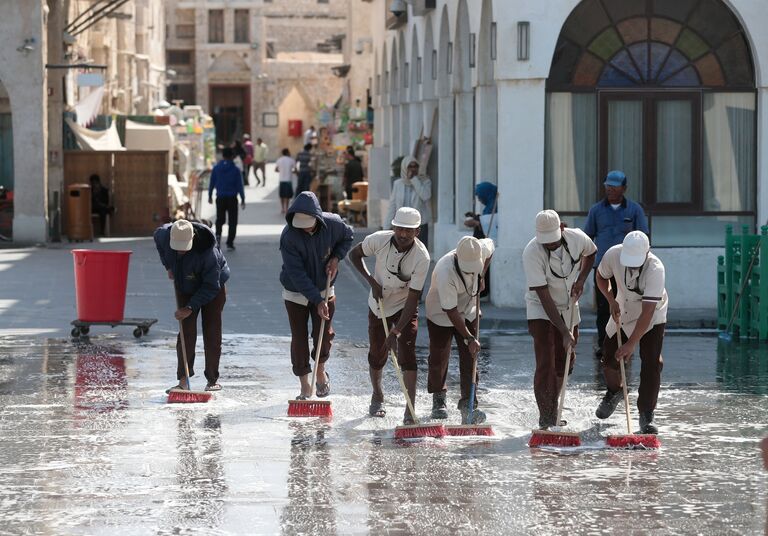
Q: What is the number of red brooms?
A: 6